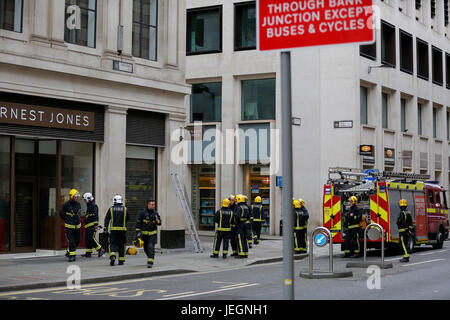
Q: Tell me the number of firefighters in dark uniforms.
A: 13